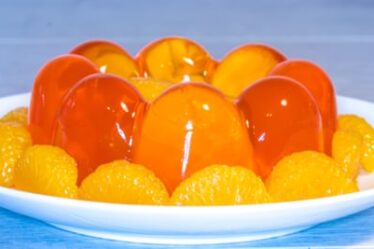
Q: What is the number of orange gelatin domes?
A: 8